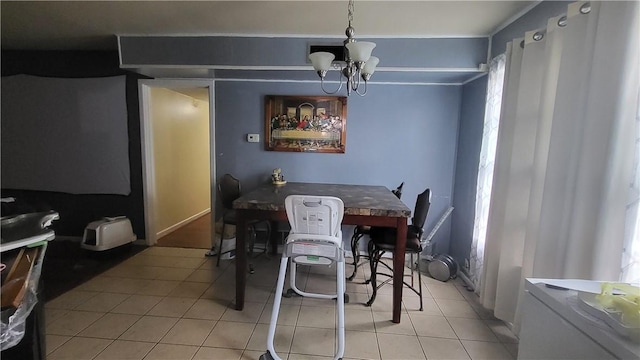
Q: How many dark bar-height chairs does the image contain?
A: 3